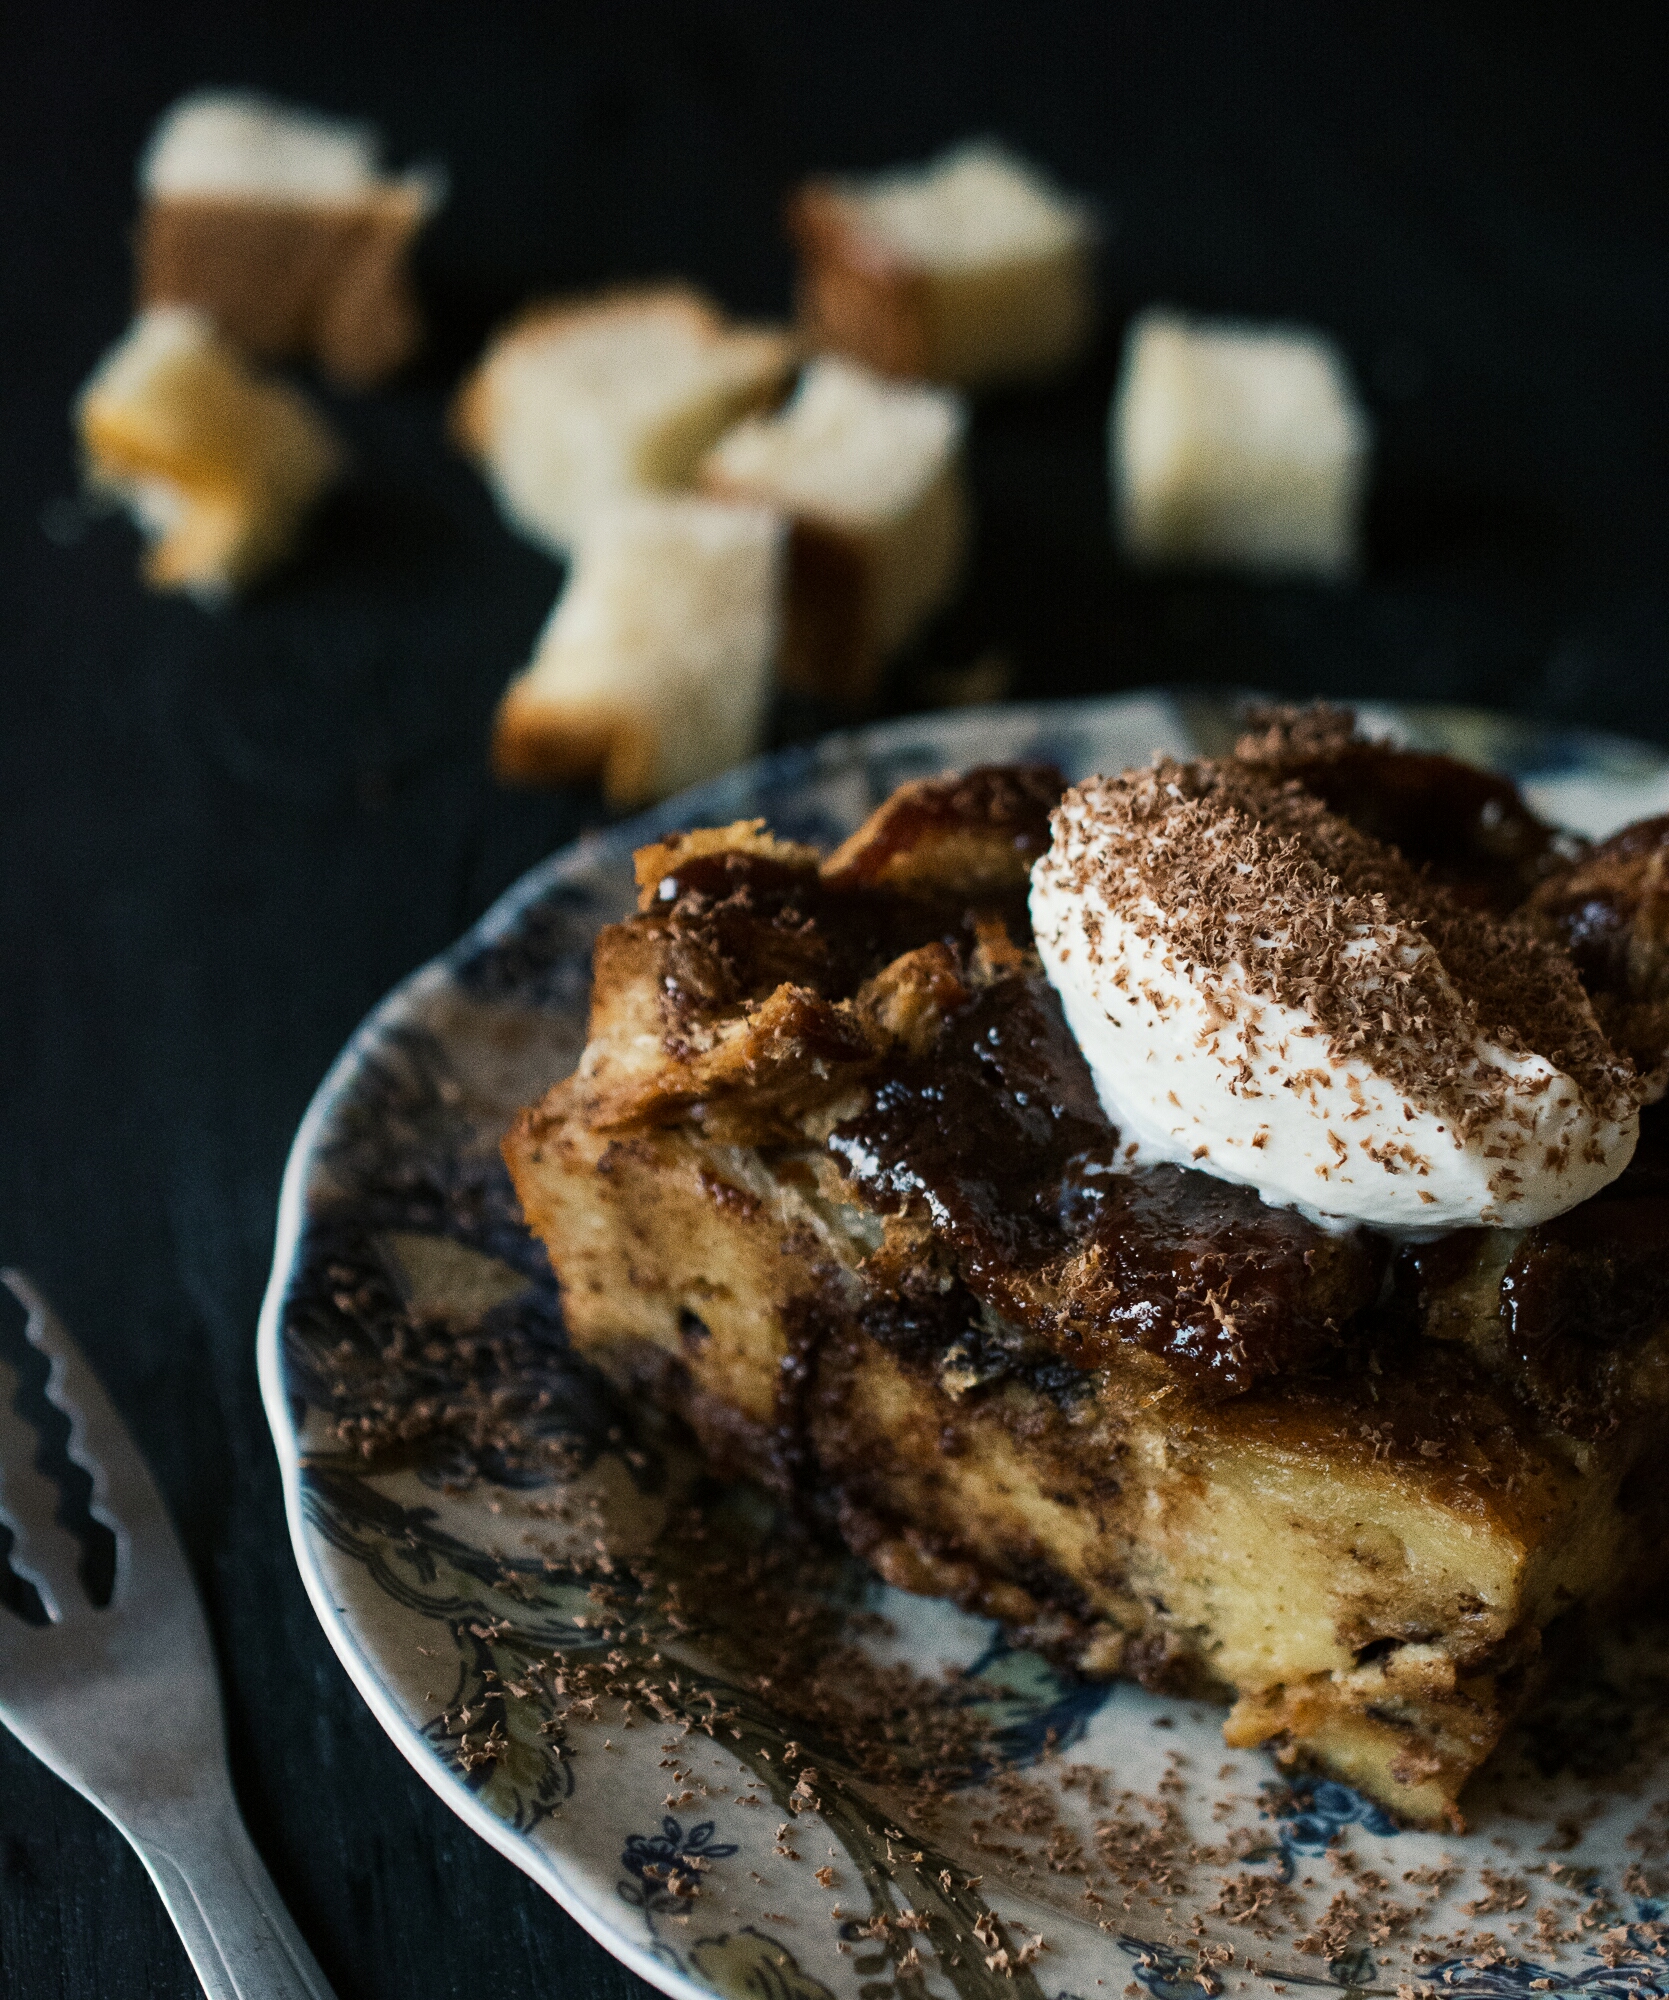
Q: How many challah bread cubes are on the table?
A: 7